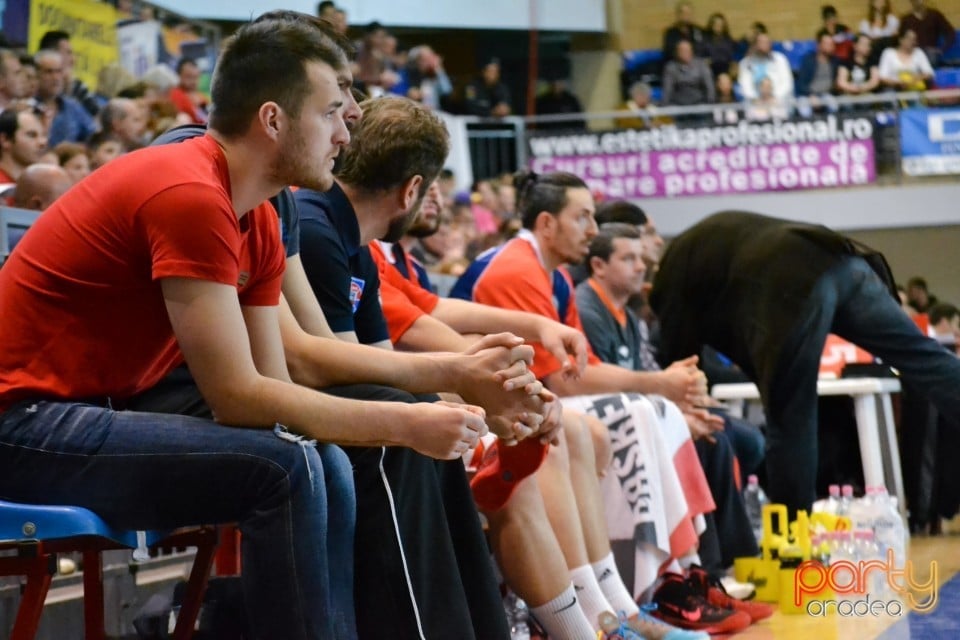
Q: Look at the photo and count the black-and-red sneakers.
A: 2